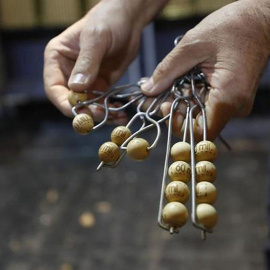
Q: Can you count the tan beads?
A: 13